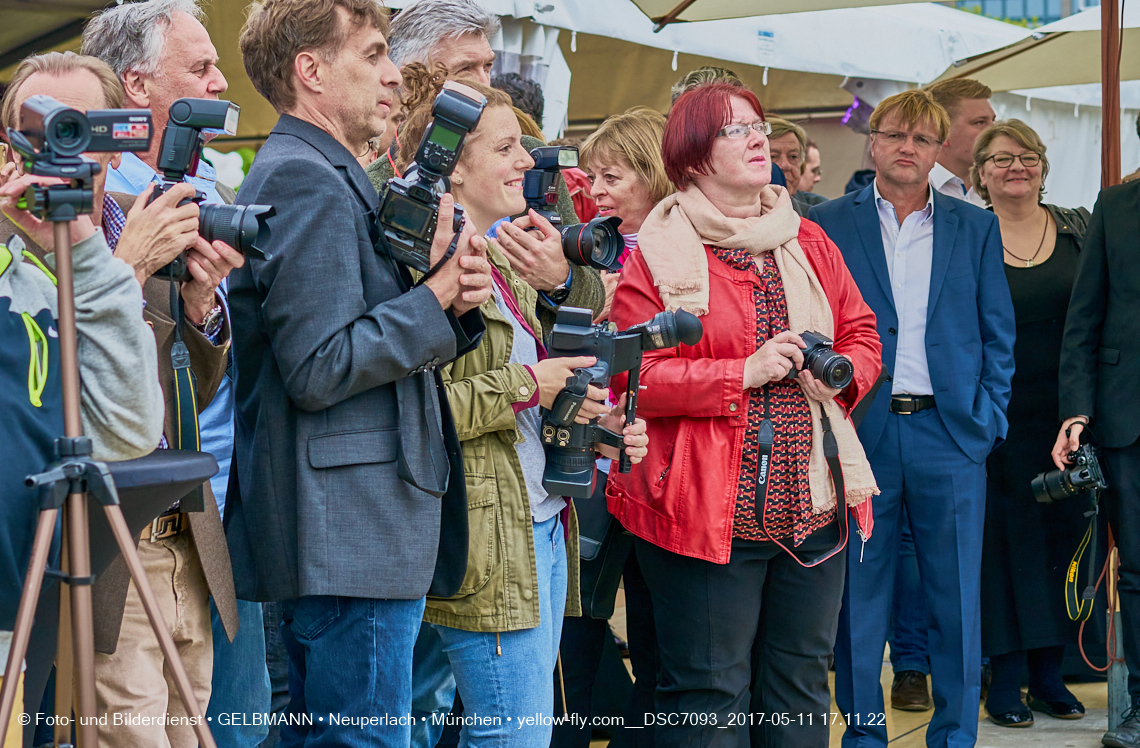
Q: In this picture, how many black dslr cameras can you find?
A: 5